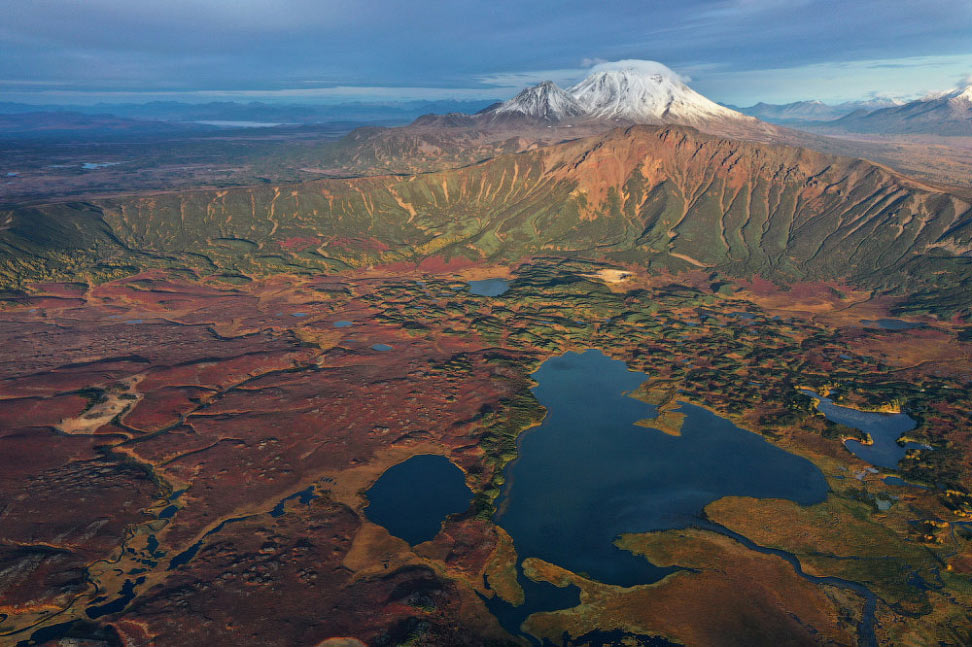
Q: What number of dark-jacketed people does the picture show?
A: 0